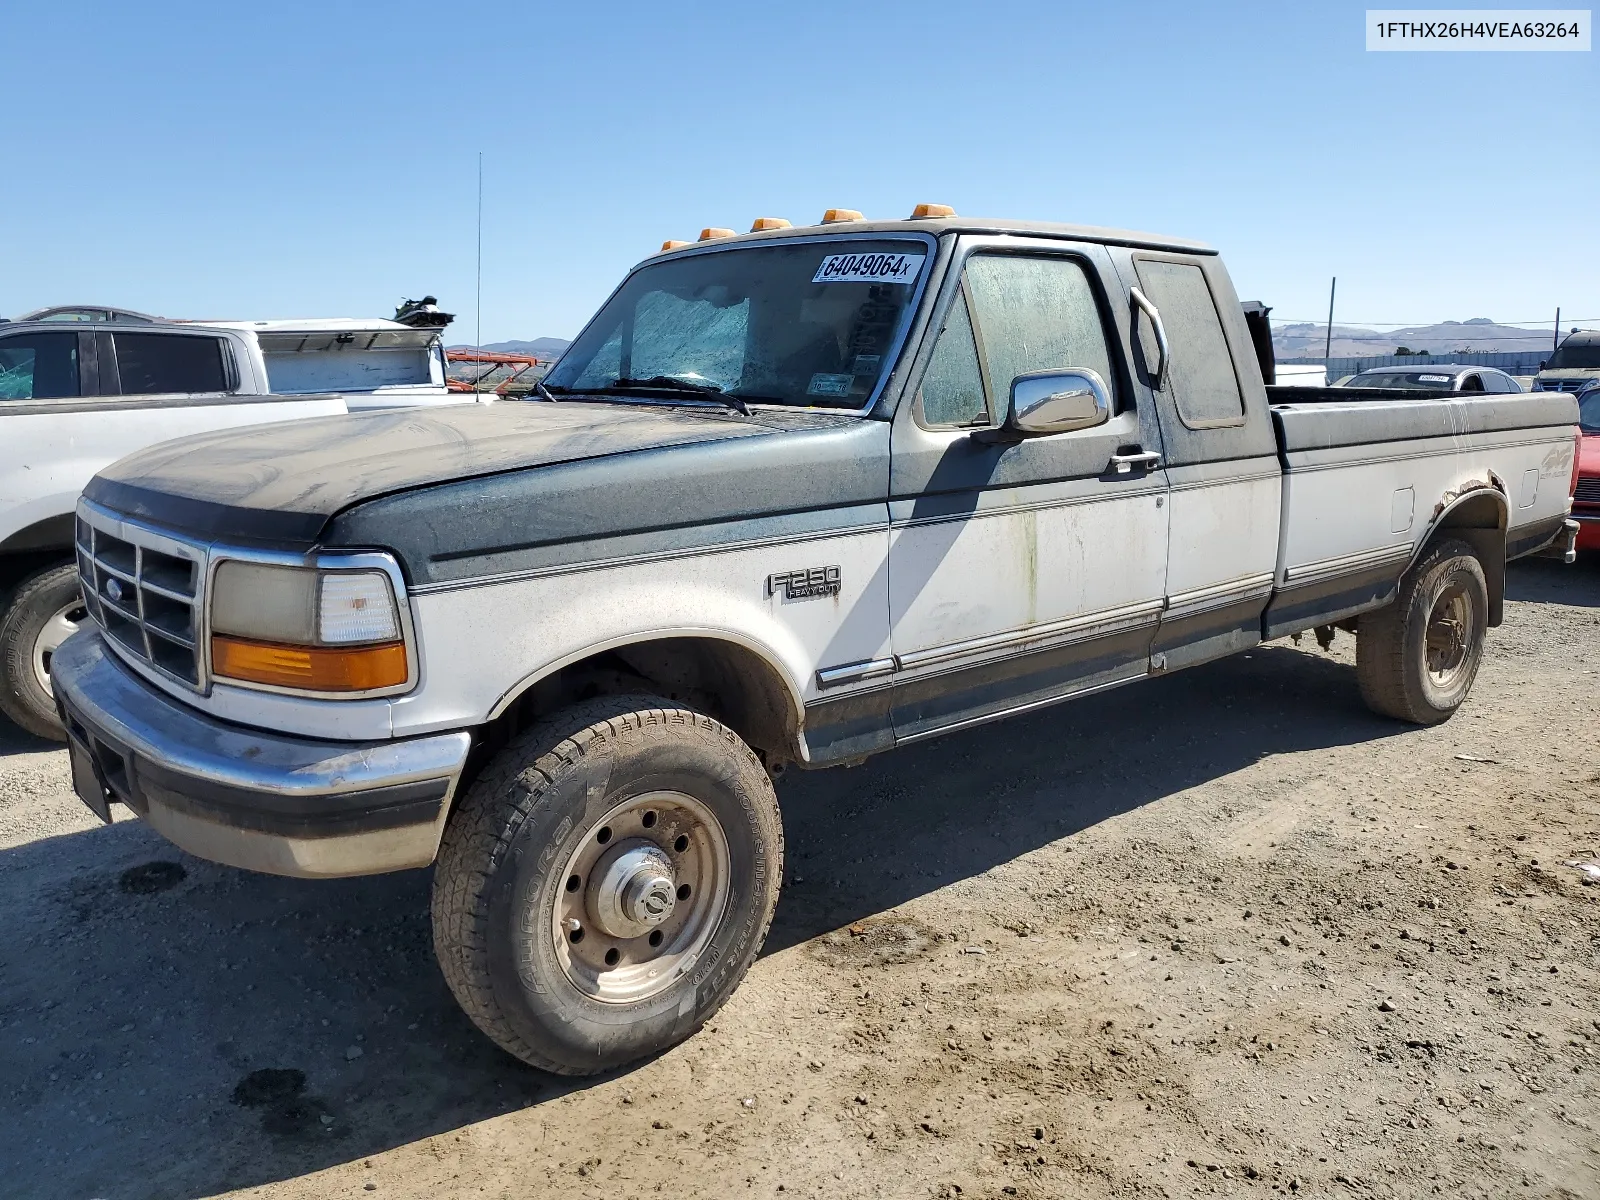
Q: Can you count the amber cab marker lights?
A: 5